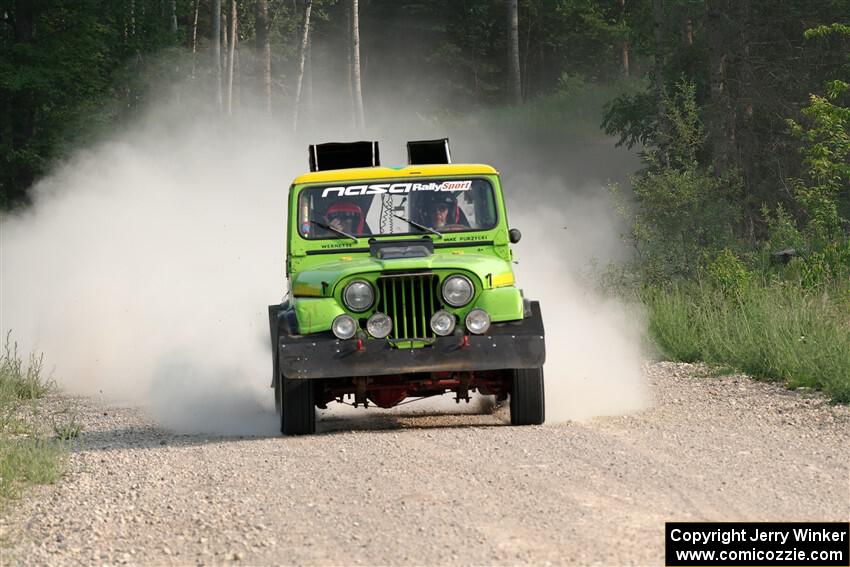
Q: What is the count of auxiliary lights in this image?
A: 4